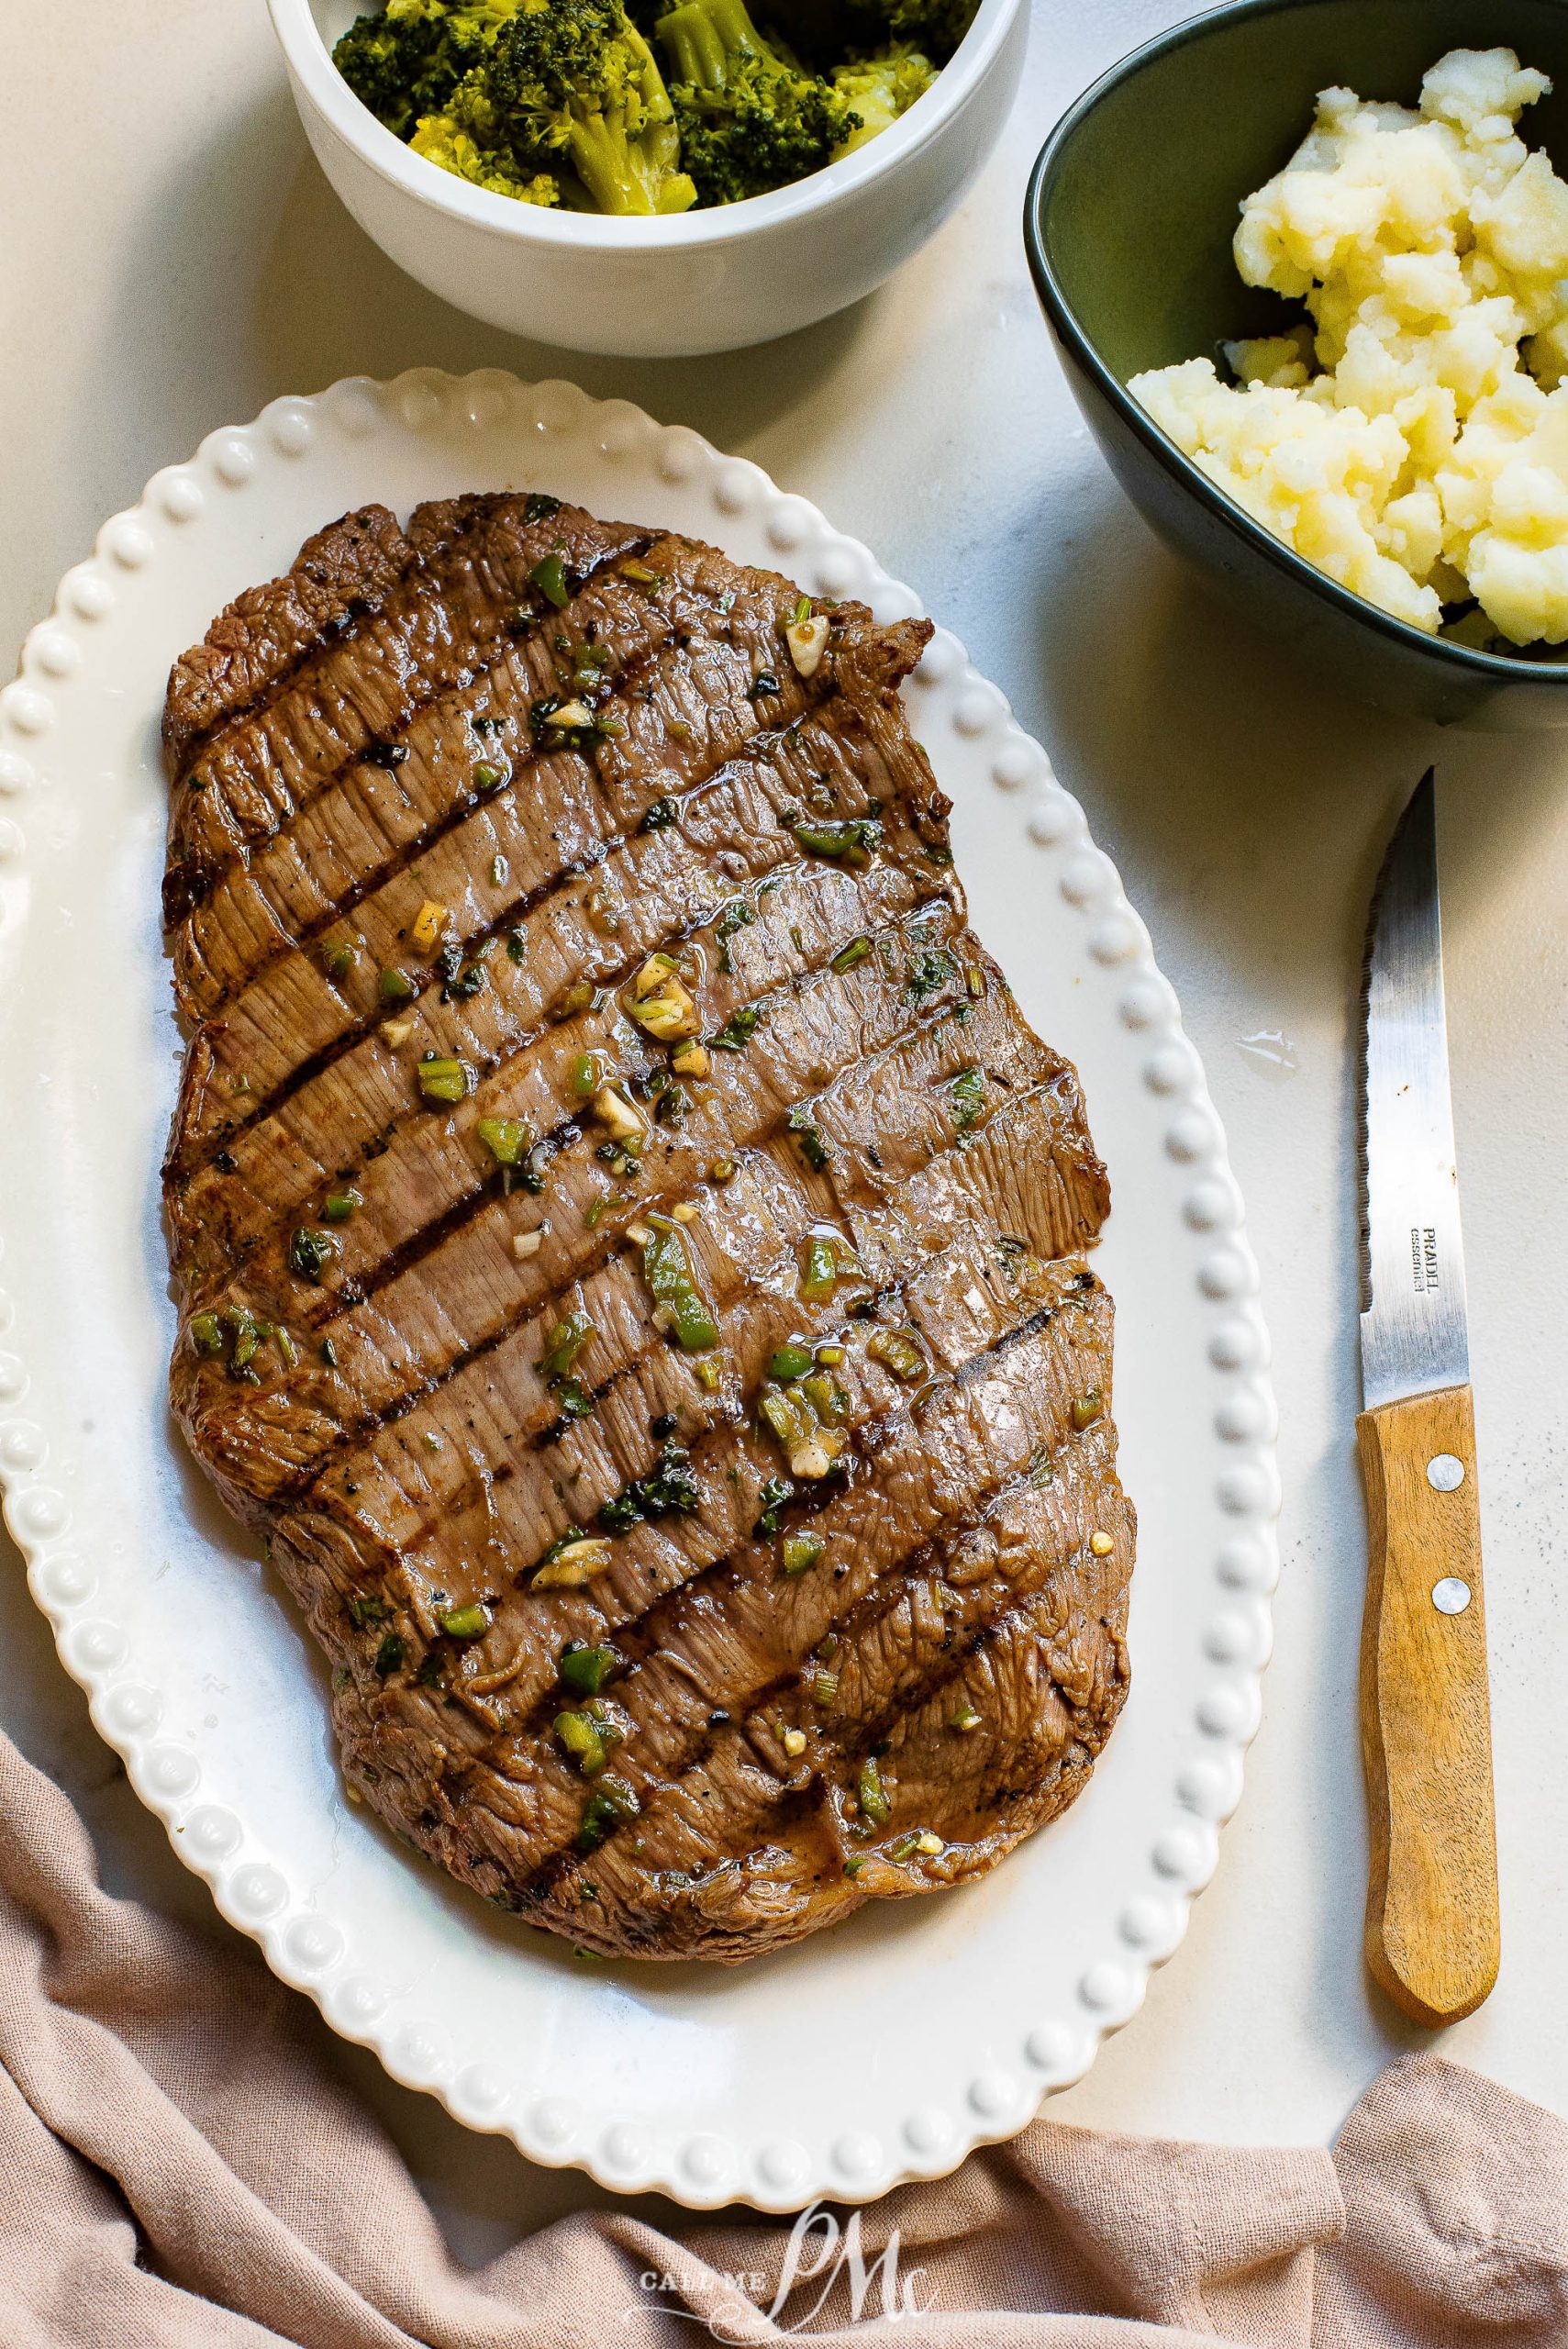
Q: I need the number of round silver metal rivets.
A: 2